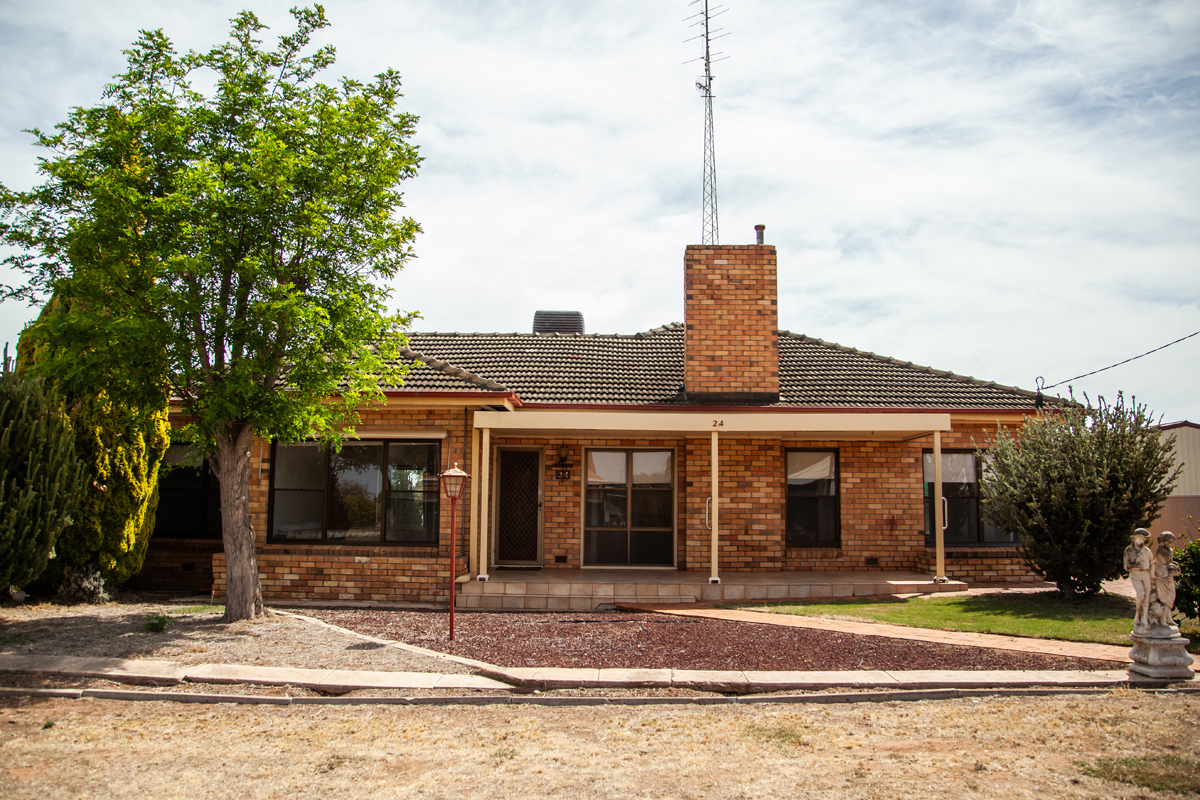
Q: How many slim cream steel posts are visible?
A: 3